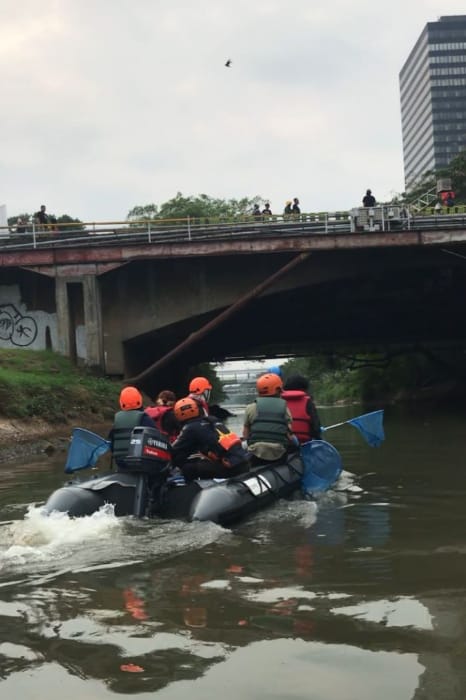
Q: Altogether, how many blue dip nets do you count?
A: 3